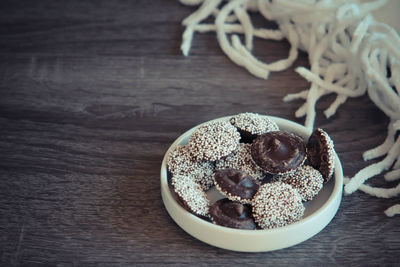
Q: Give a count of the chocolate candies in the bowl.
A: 11